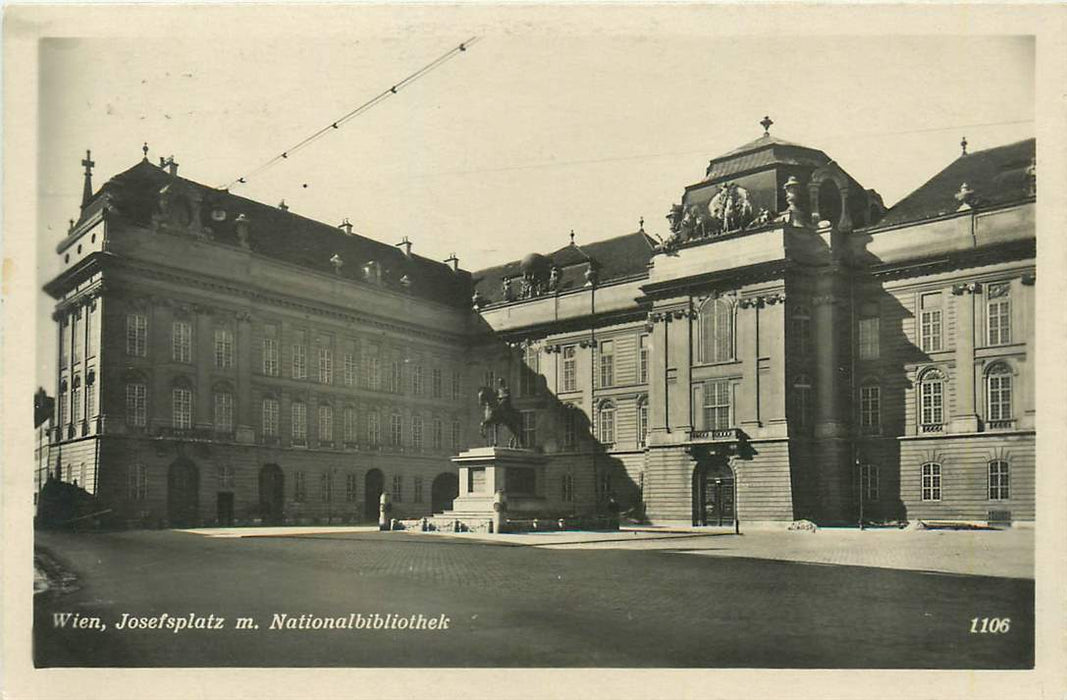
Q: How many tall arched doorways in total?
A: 5